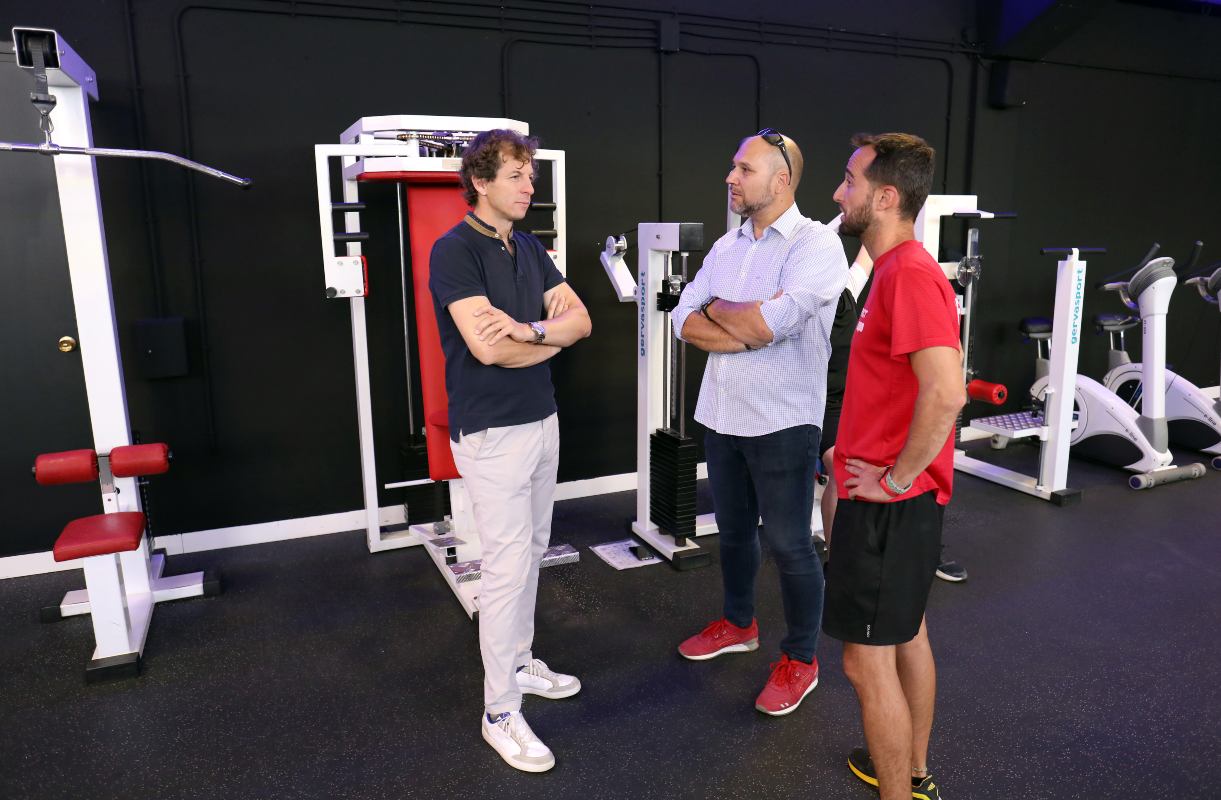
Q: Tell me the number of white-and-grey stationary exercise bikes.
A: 2